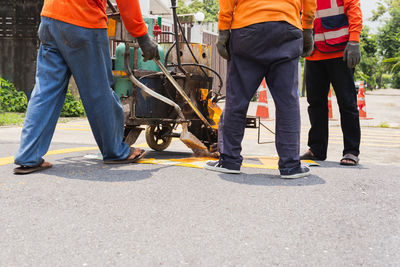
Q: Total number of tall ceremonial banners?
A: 0